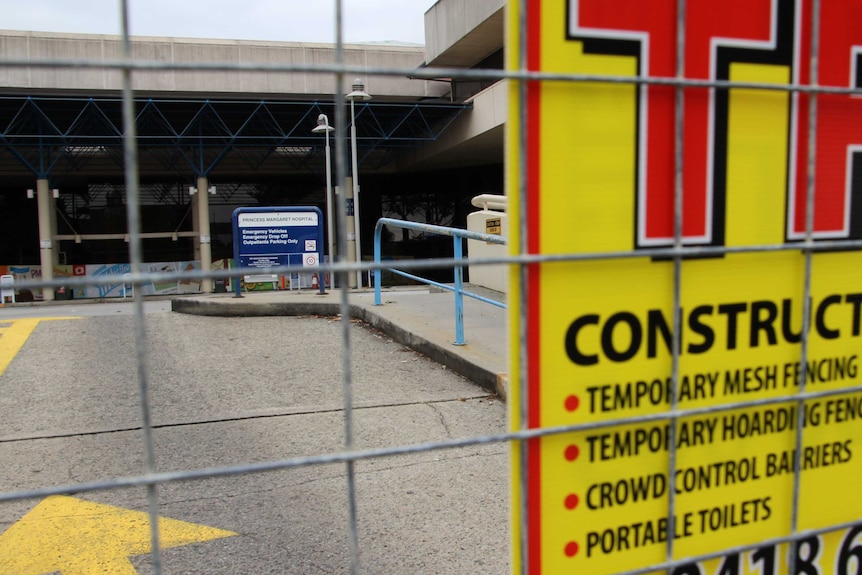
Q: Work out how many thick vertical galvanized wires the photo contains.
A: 5